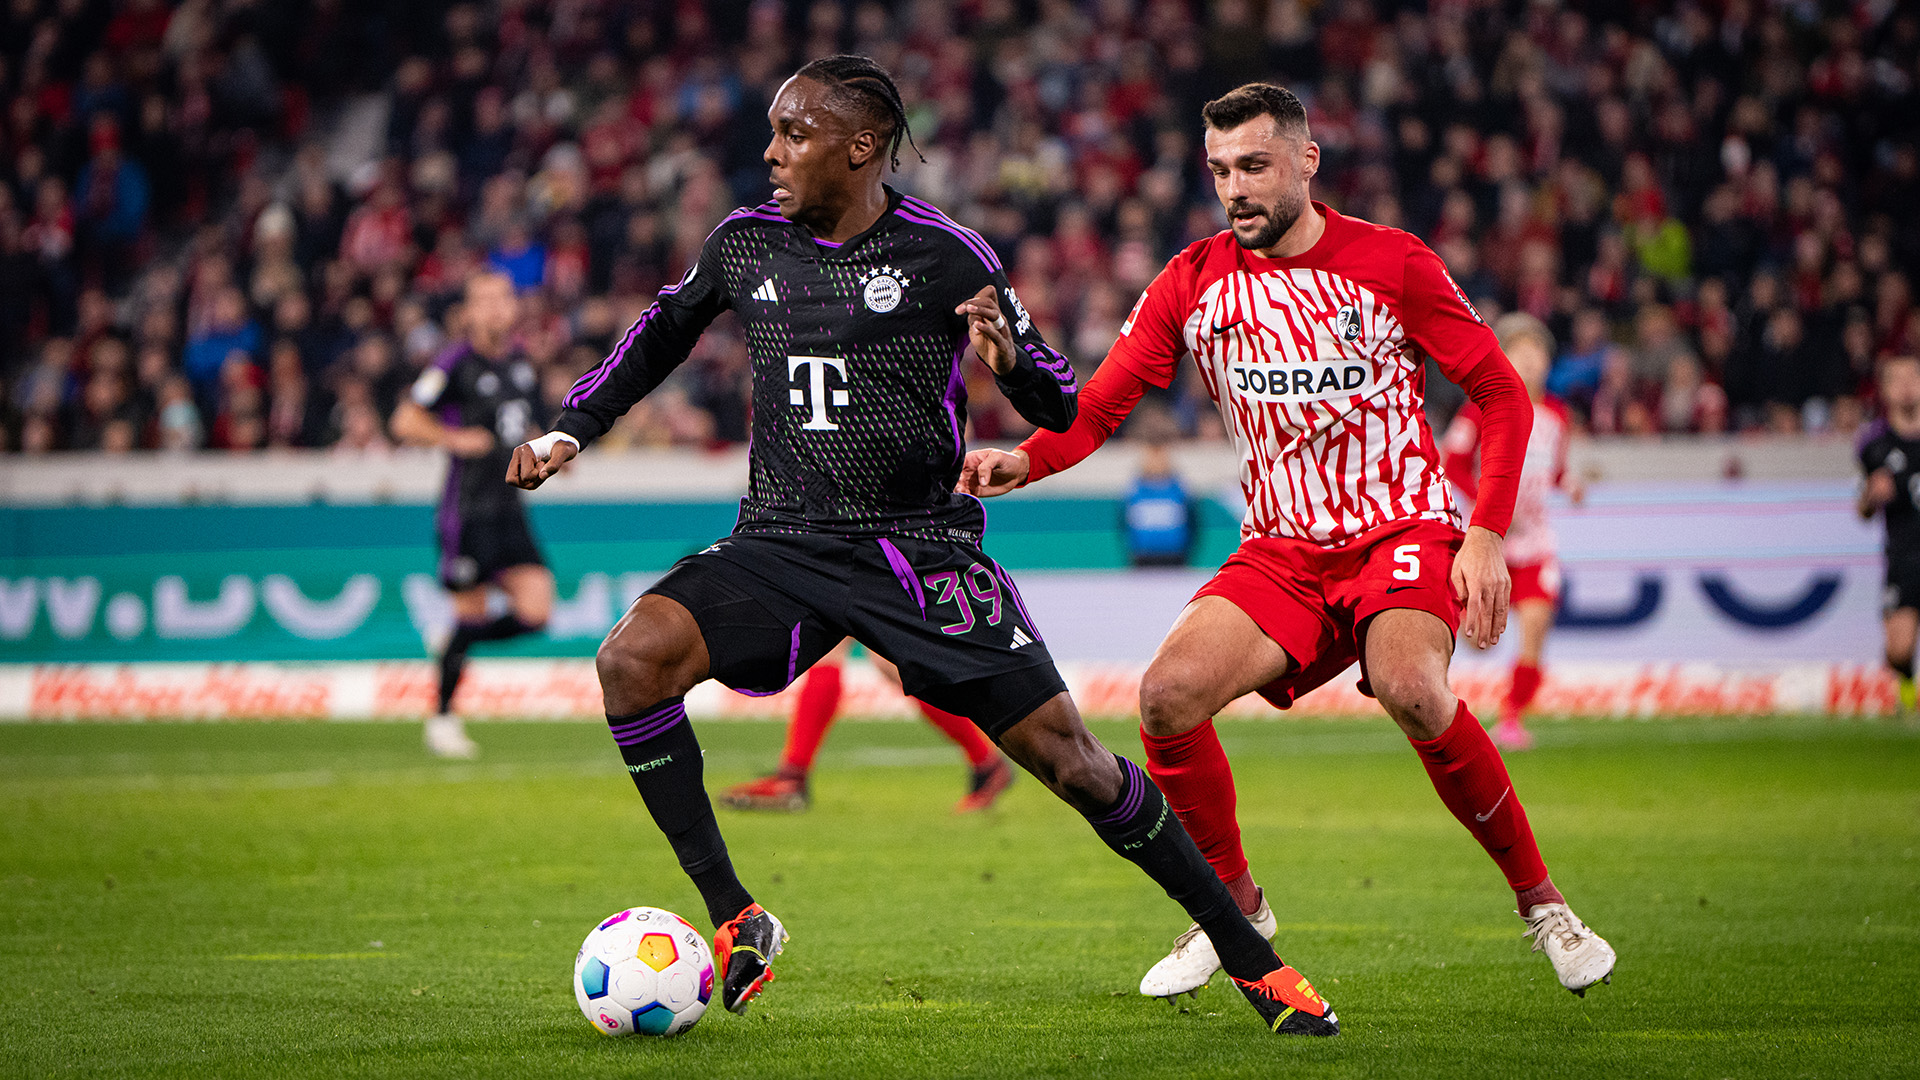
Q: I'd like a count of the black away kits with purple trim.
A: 3